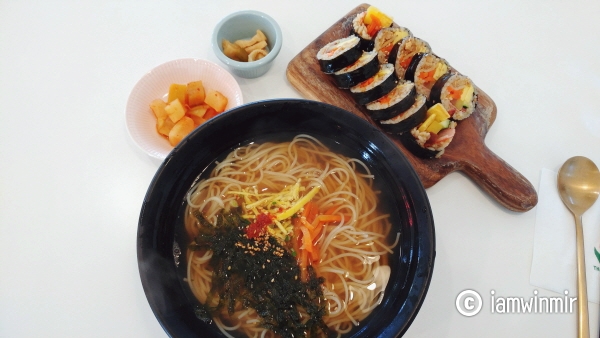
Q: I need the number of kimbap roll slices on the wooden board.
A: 11